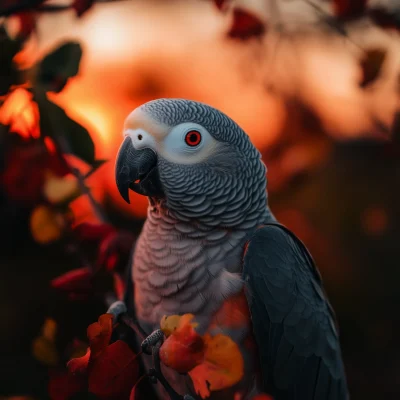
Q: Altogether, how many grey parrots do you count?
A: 1